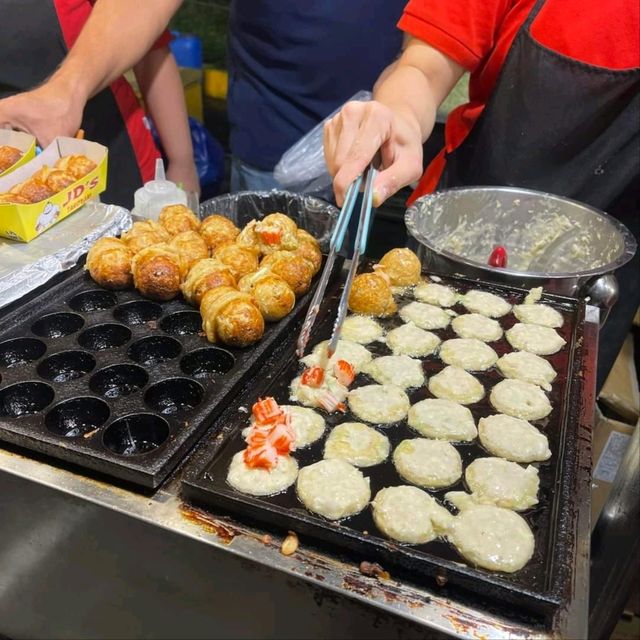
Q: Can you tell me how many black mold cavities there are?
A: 14